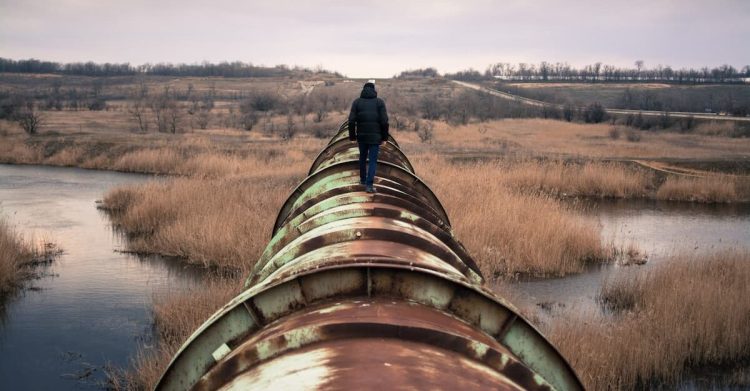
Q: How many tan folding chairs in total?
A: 0